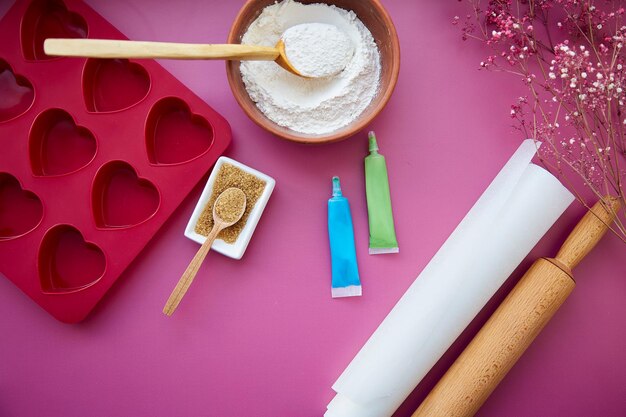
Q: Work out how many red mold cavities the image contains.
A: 8